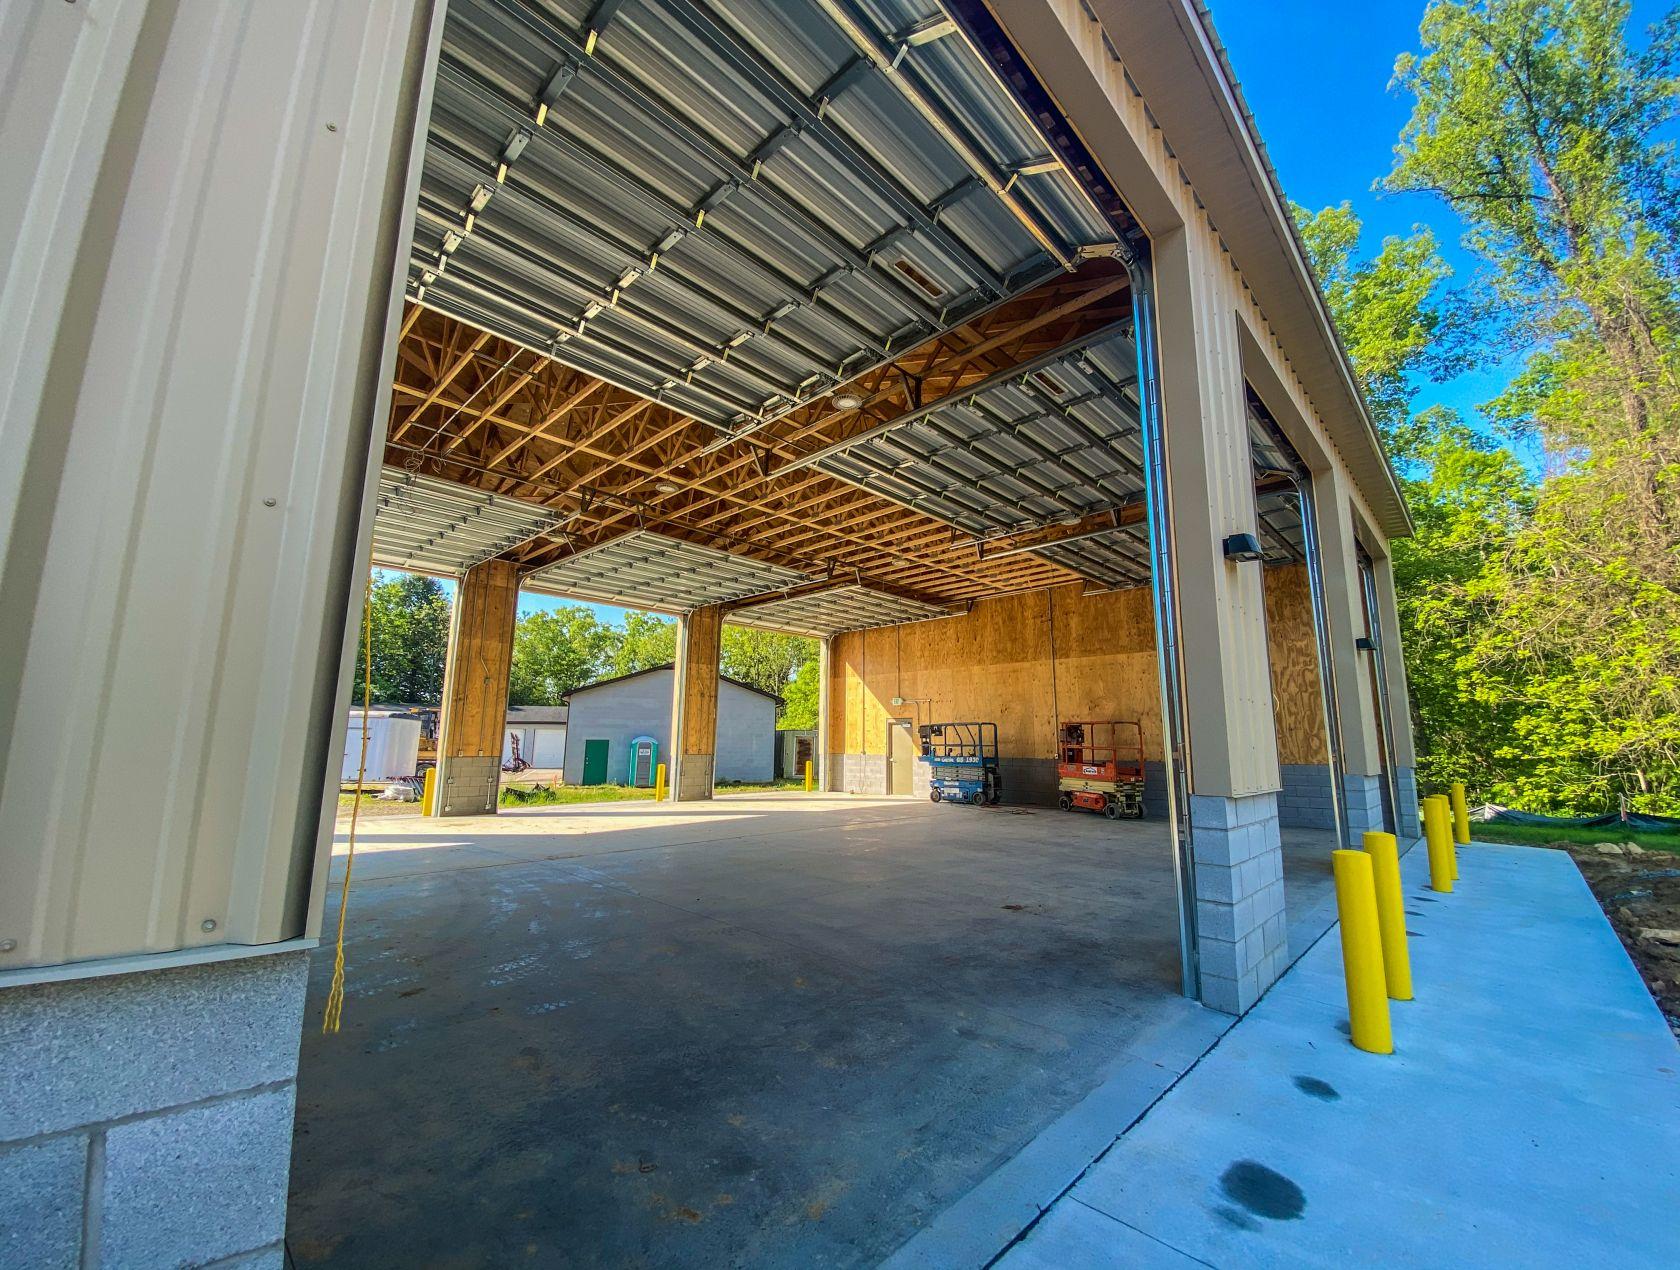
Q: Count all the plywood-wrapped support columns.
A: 2